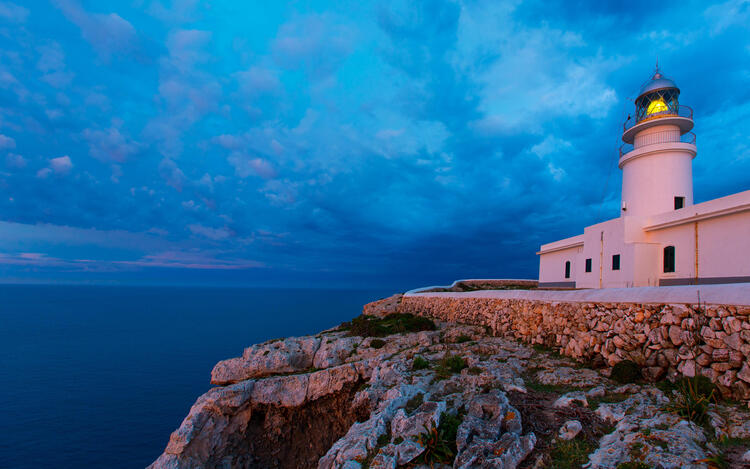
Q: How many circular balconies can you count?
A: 2